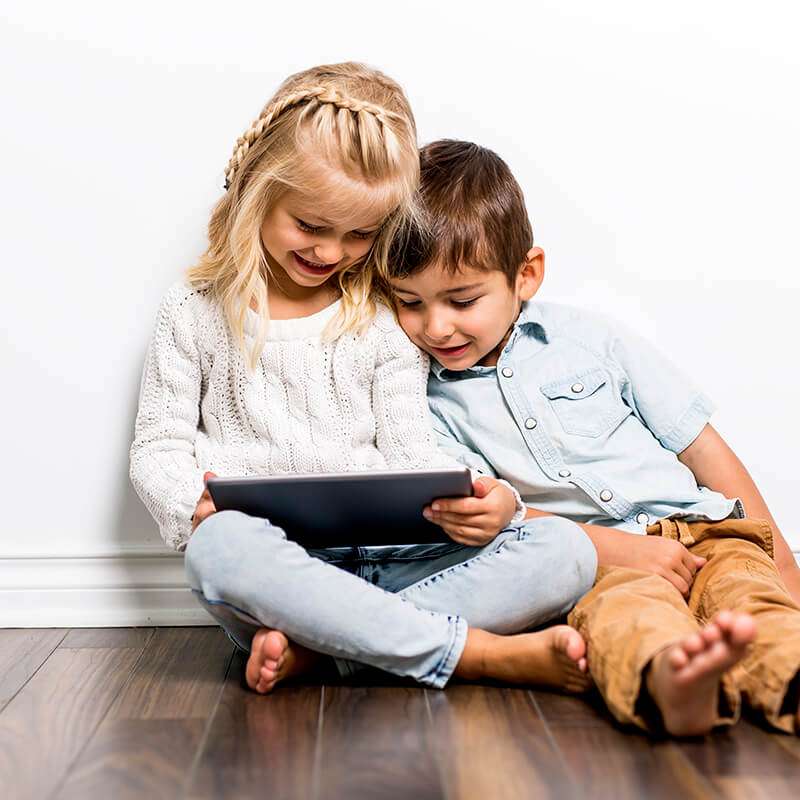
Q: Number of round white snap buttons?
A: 6